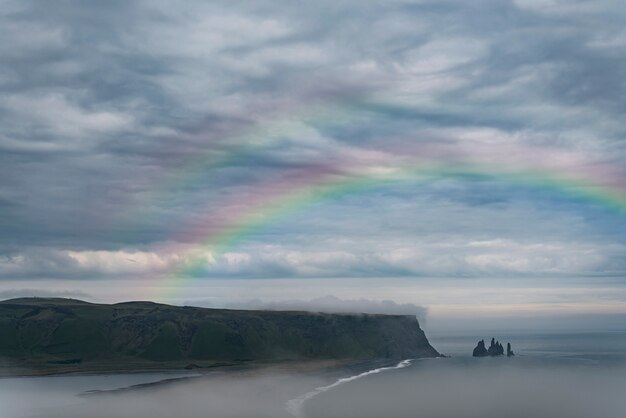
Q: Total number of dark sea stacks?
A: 3